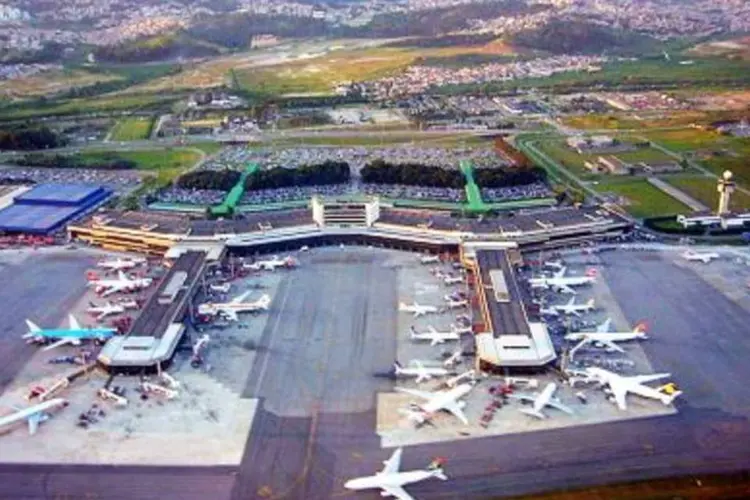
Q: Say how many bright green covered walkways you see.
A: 2